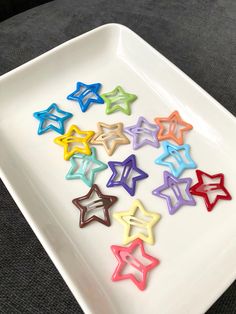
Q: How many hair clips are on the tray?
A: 15